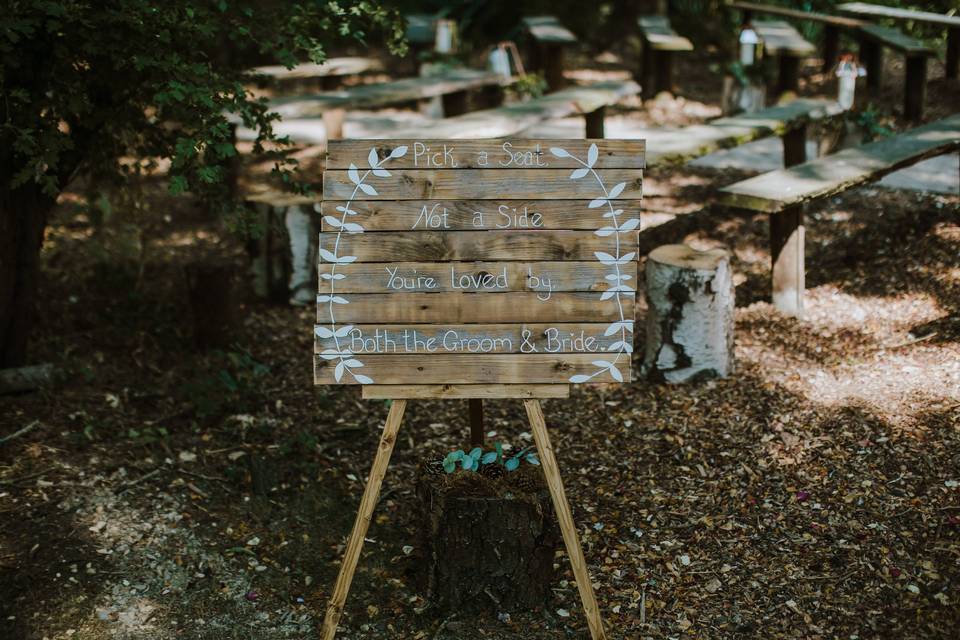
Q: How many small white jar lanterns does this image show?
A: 4